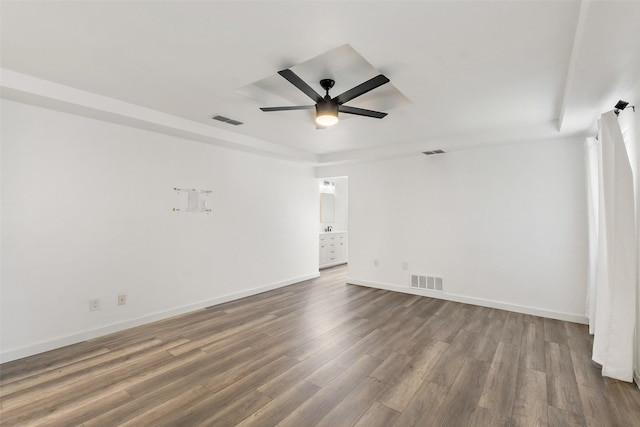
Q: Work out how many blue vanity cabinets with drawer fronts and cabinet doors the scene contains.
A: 0